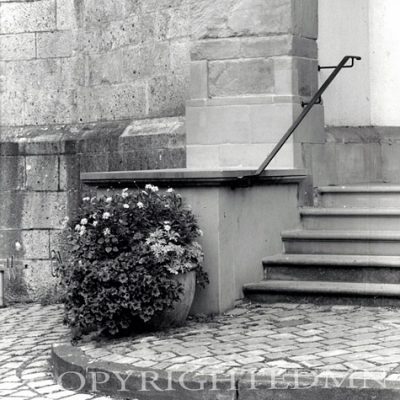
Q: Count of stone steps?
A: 5